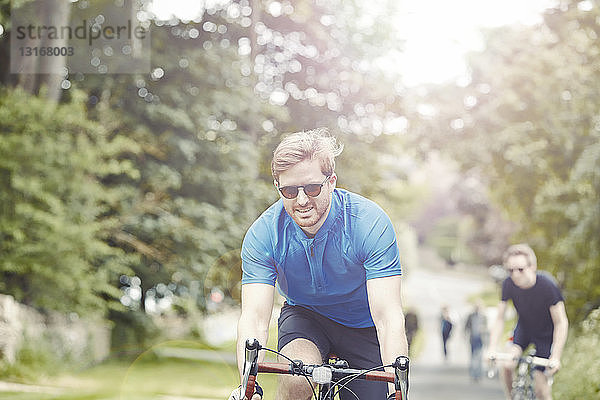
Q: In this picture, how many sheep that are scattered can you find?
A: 0